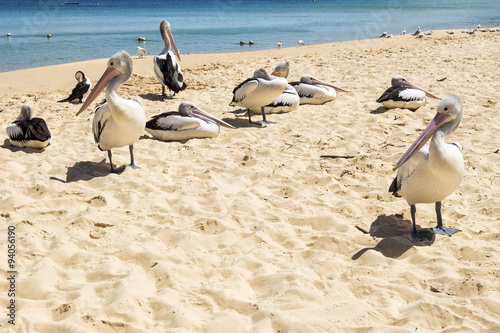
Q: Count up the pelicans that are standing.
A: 4